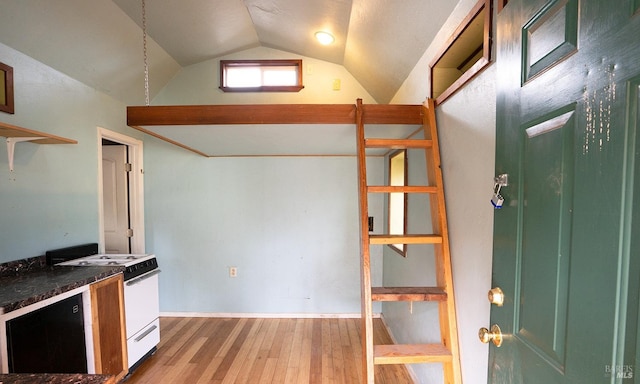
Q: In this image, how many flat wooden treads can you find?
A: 5